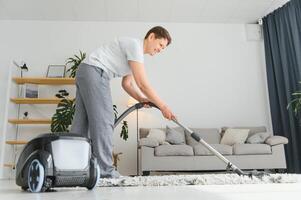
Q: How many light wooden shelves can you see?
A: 5